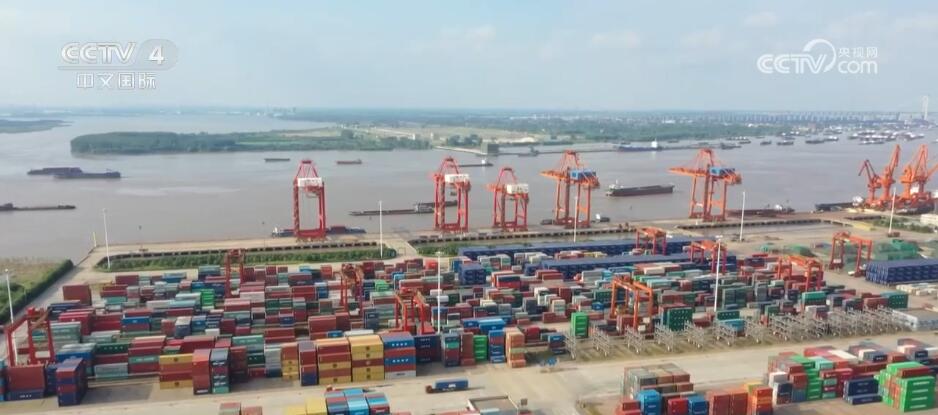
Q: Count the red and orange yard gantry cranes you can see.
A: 9